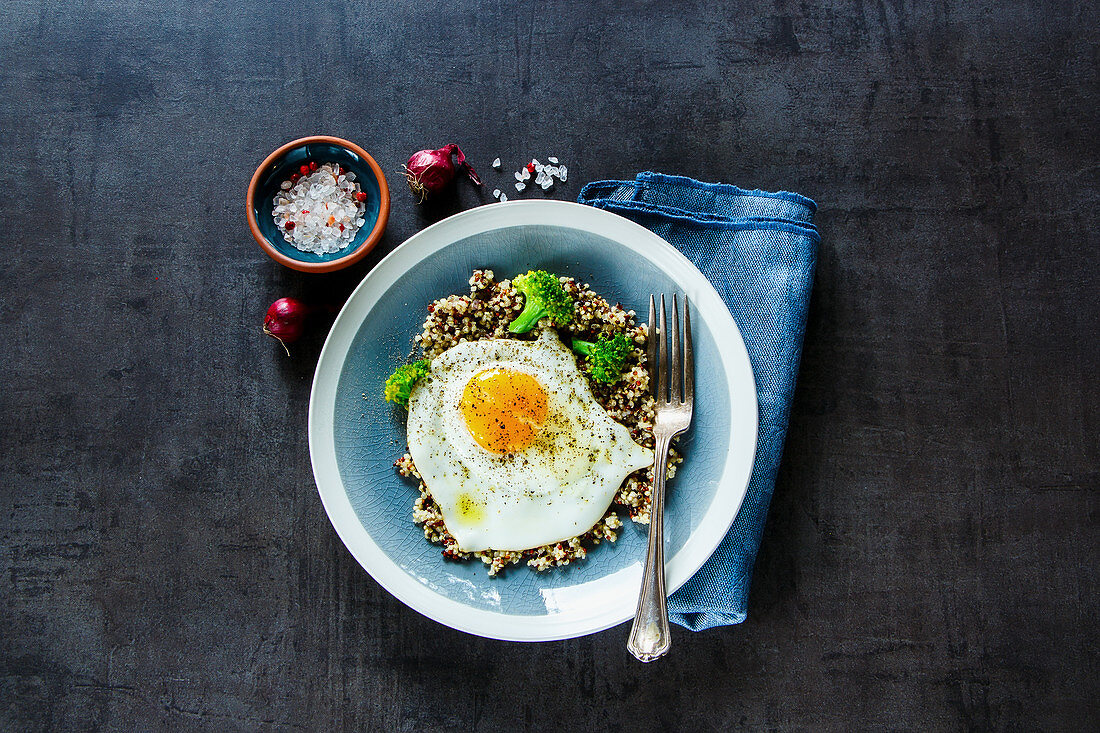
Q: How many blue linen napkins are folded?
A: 1